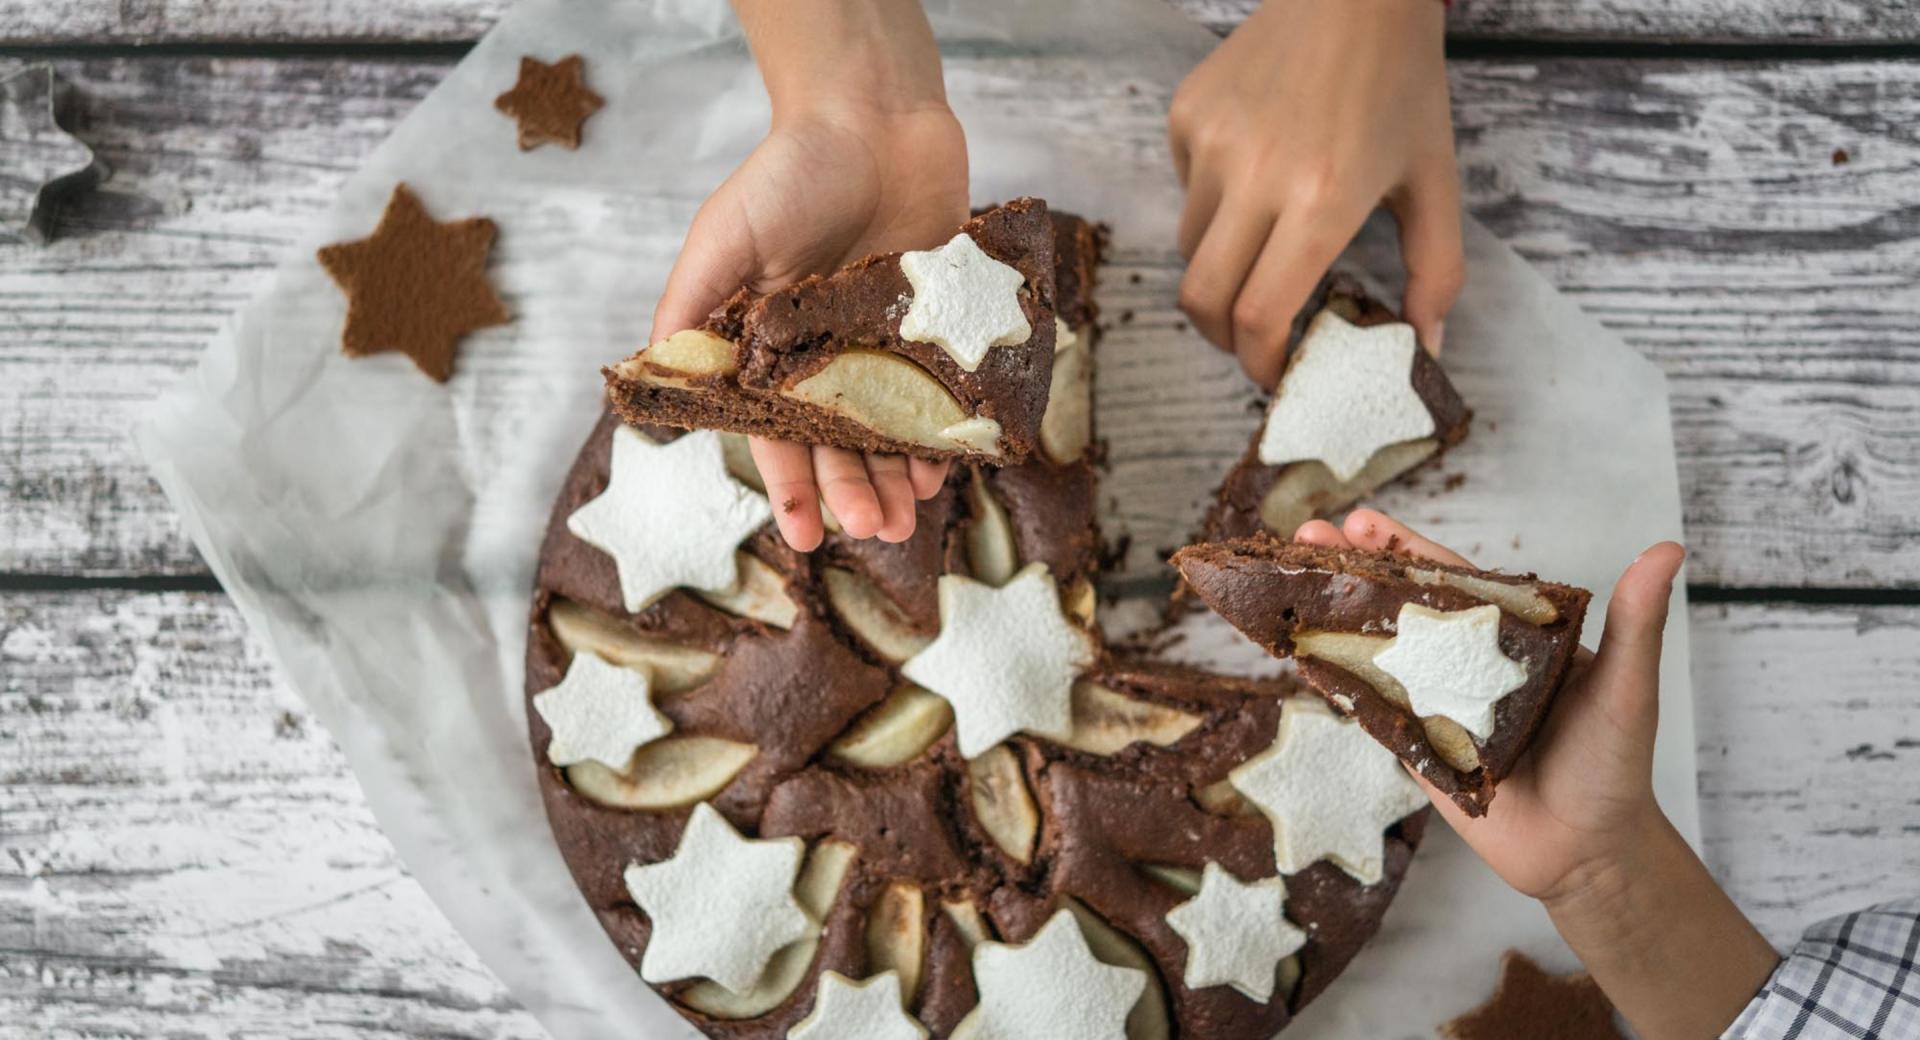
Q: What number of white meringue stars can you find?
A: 11